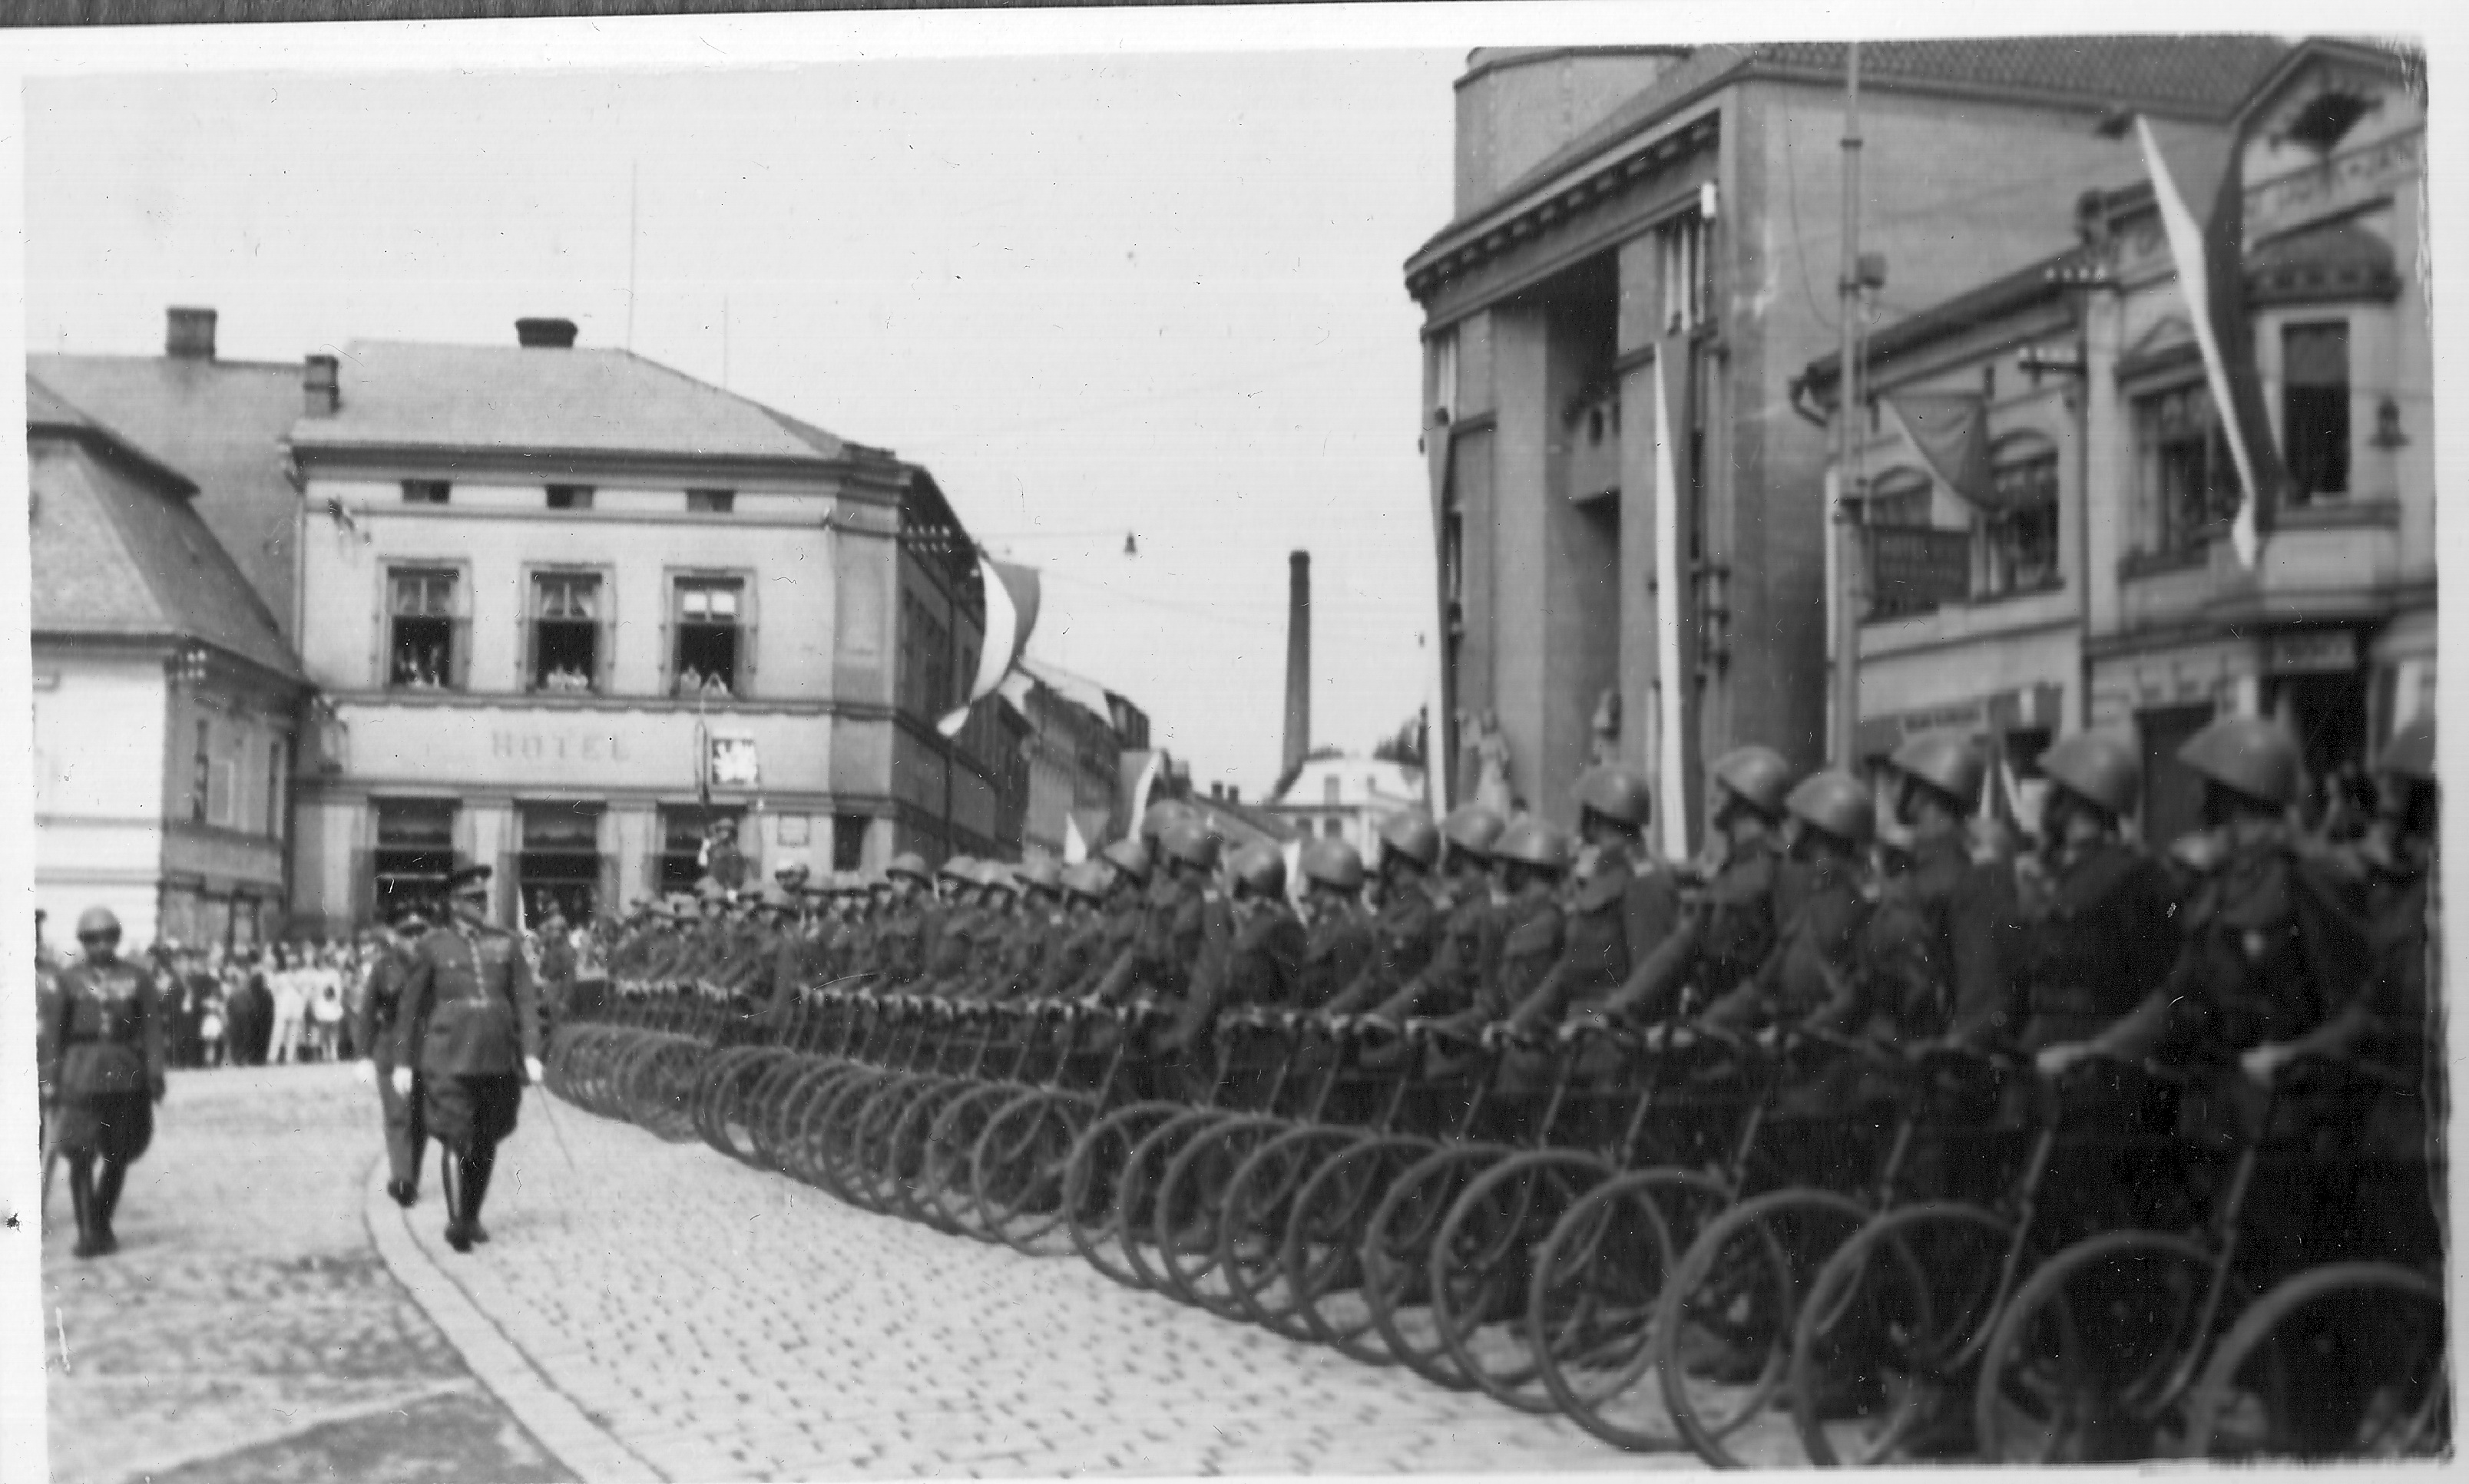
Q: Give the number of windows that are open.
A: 3